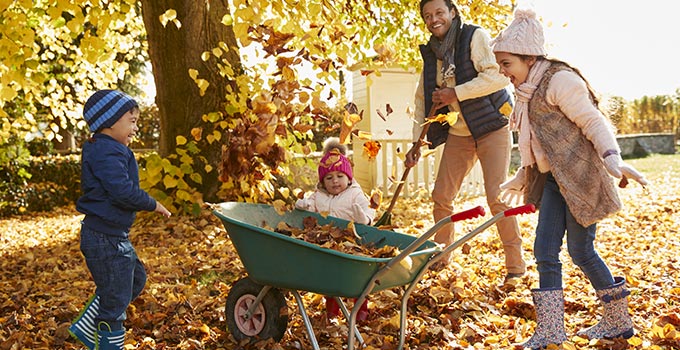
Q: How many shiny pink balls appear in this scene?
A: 0